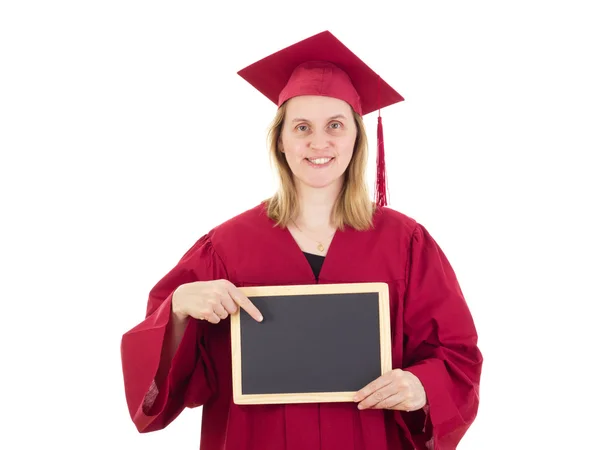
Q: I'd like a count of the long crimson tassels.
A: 1